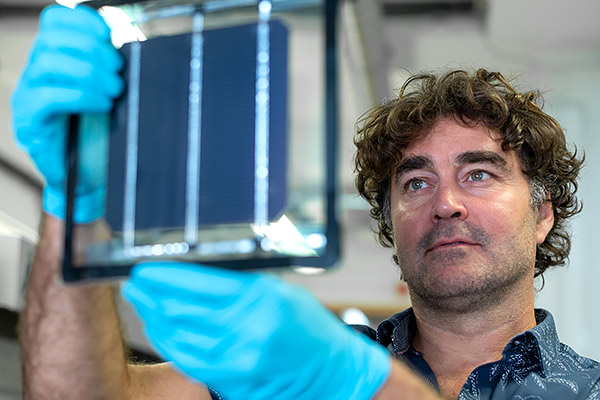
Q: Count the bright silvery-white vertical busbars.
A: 3